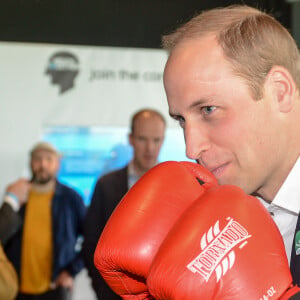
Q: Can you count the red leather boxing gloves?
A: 2